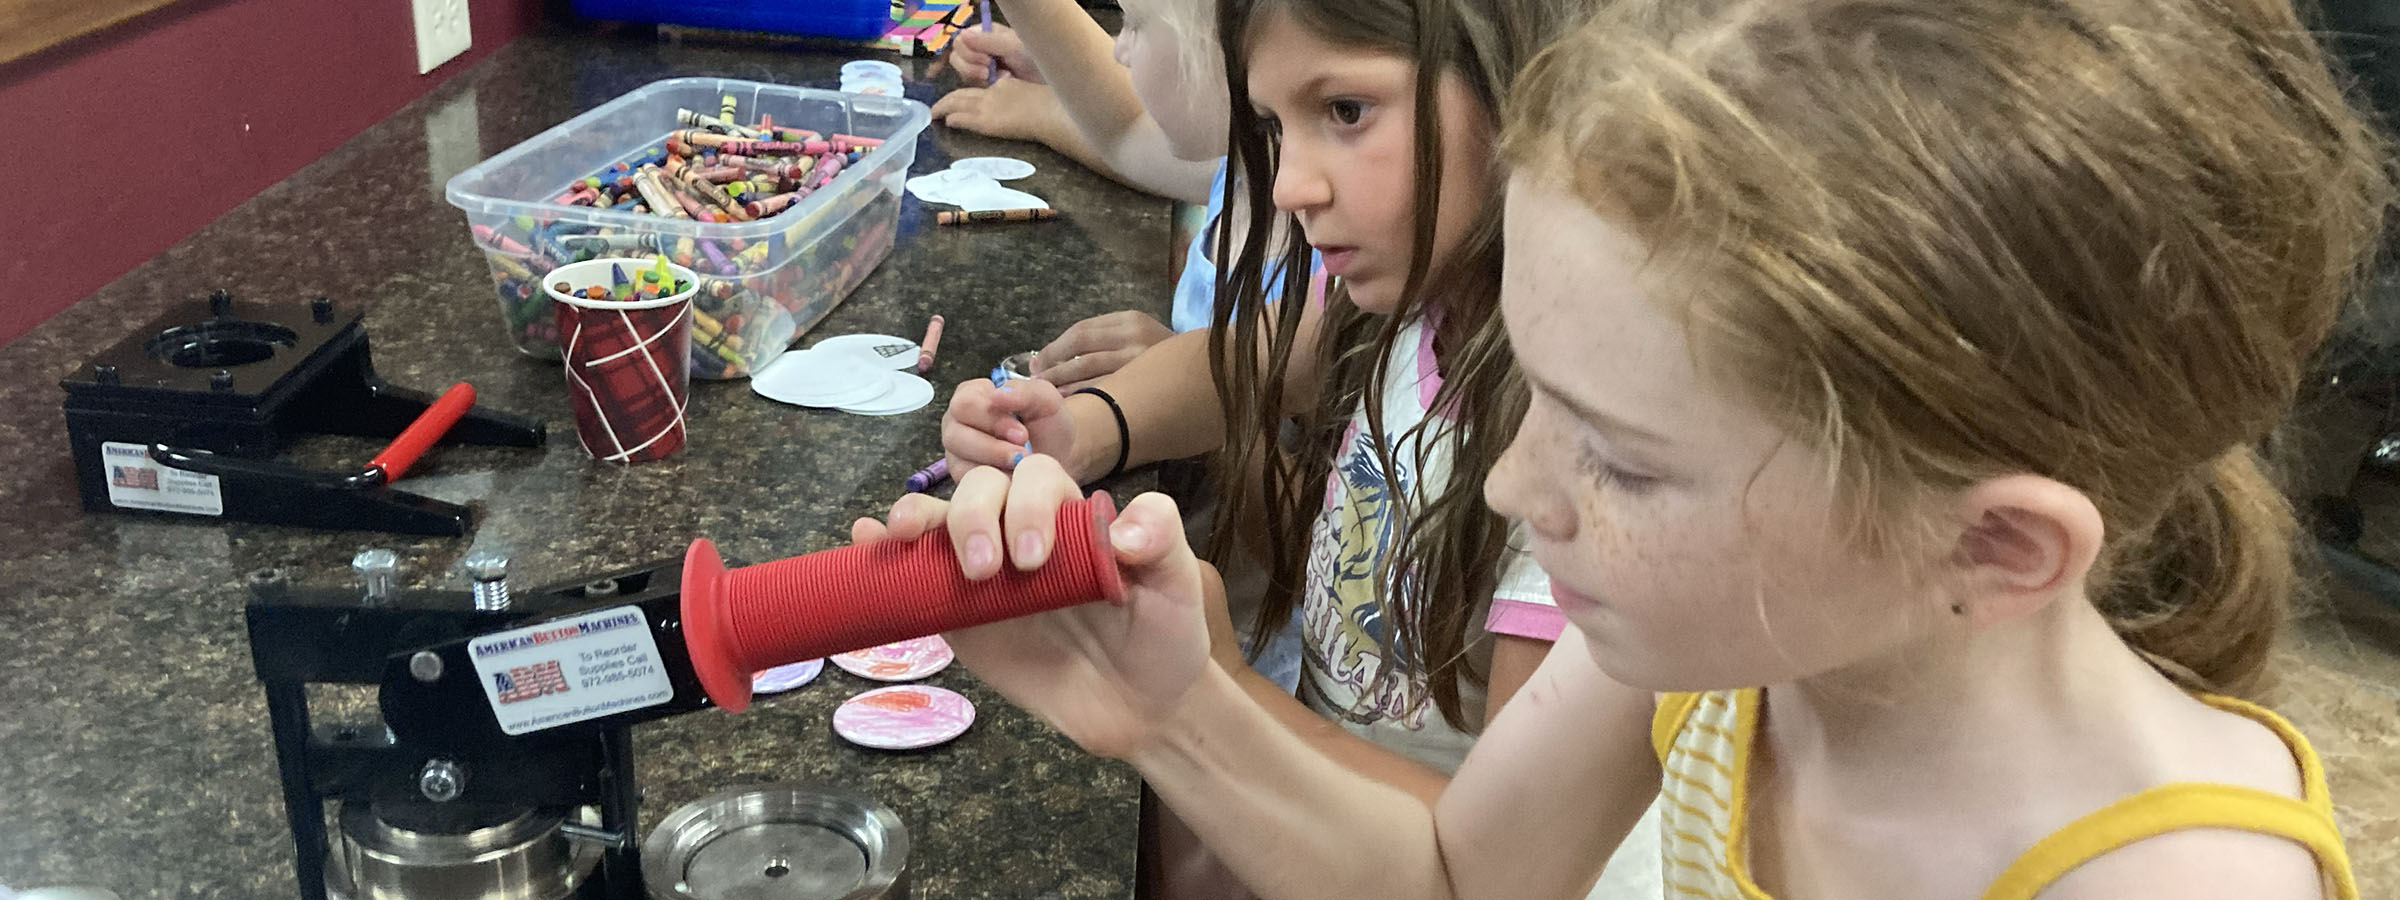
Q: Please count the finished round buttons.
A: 3